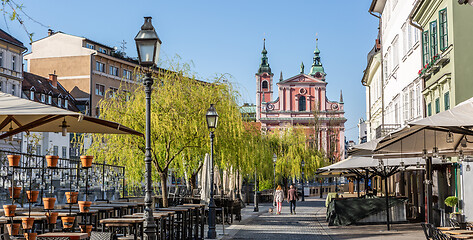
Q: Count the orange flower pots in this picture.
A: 15